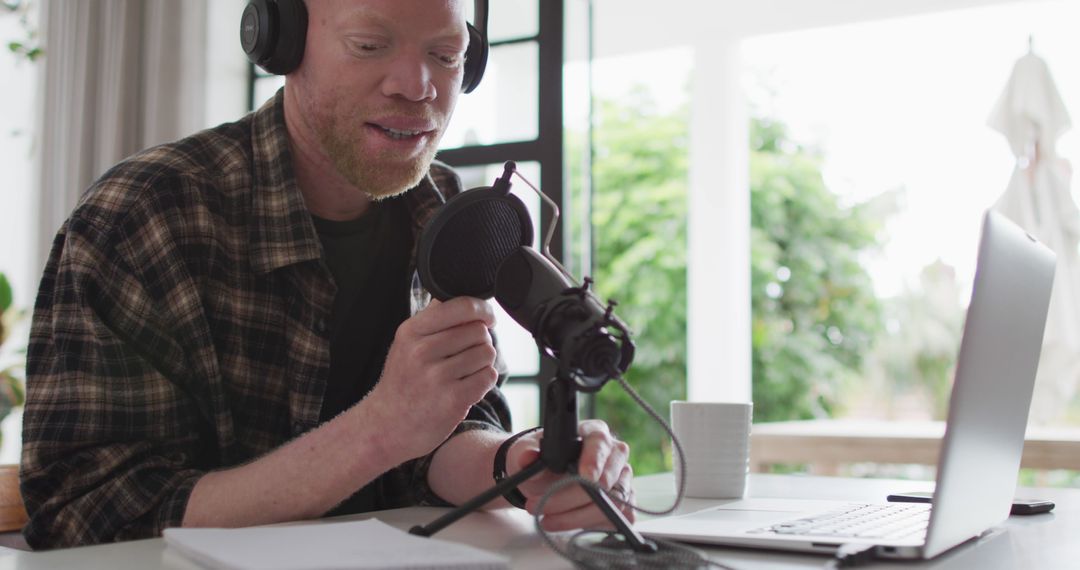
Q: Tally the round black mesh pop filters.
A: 1